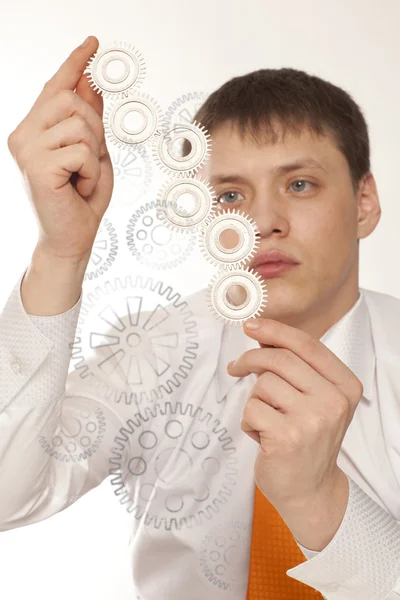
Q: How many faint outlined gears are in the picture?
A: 8